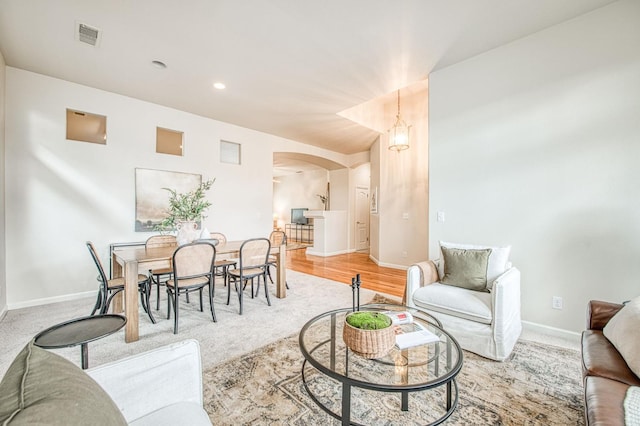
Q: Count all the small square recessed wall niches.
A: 3